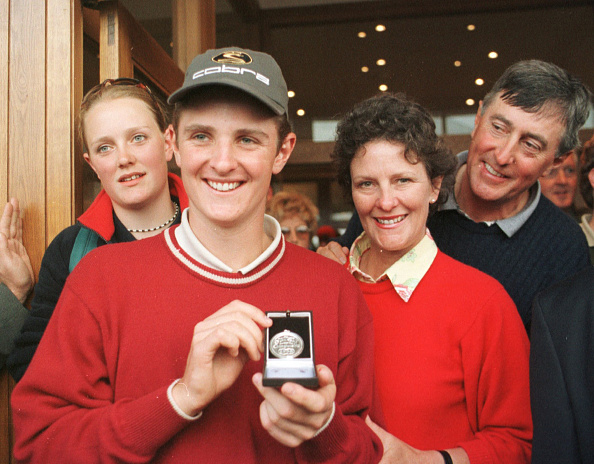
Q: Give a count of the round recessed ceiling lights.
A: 12